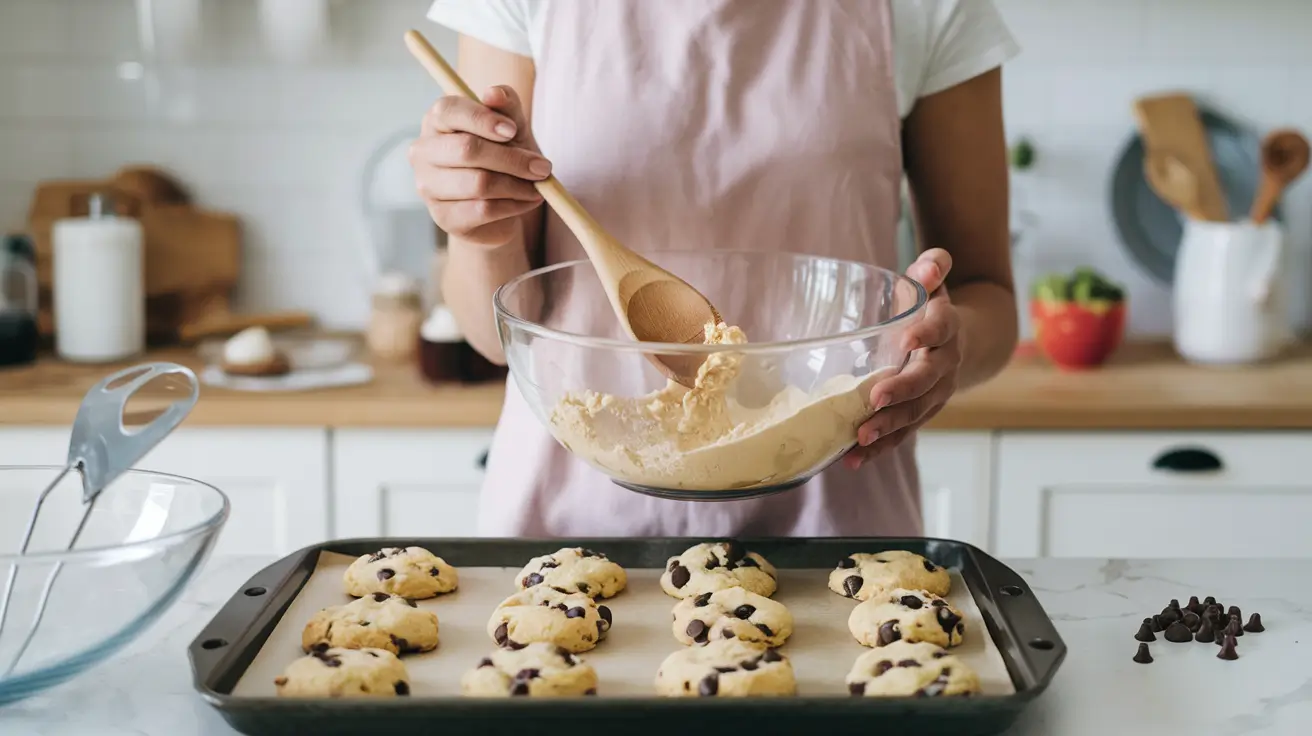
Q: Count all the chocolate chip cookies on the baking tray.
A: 12